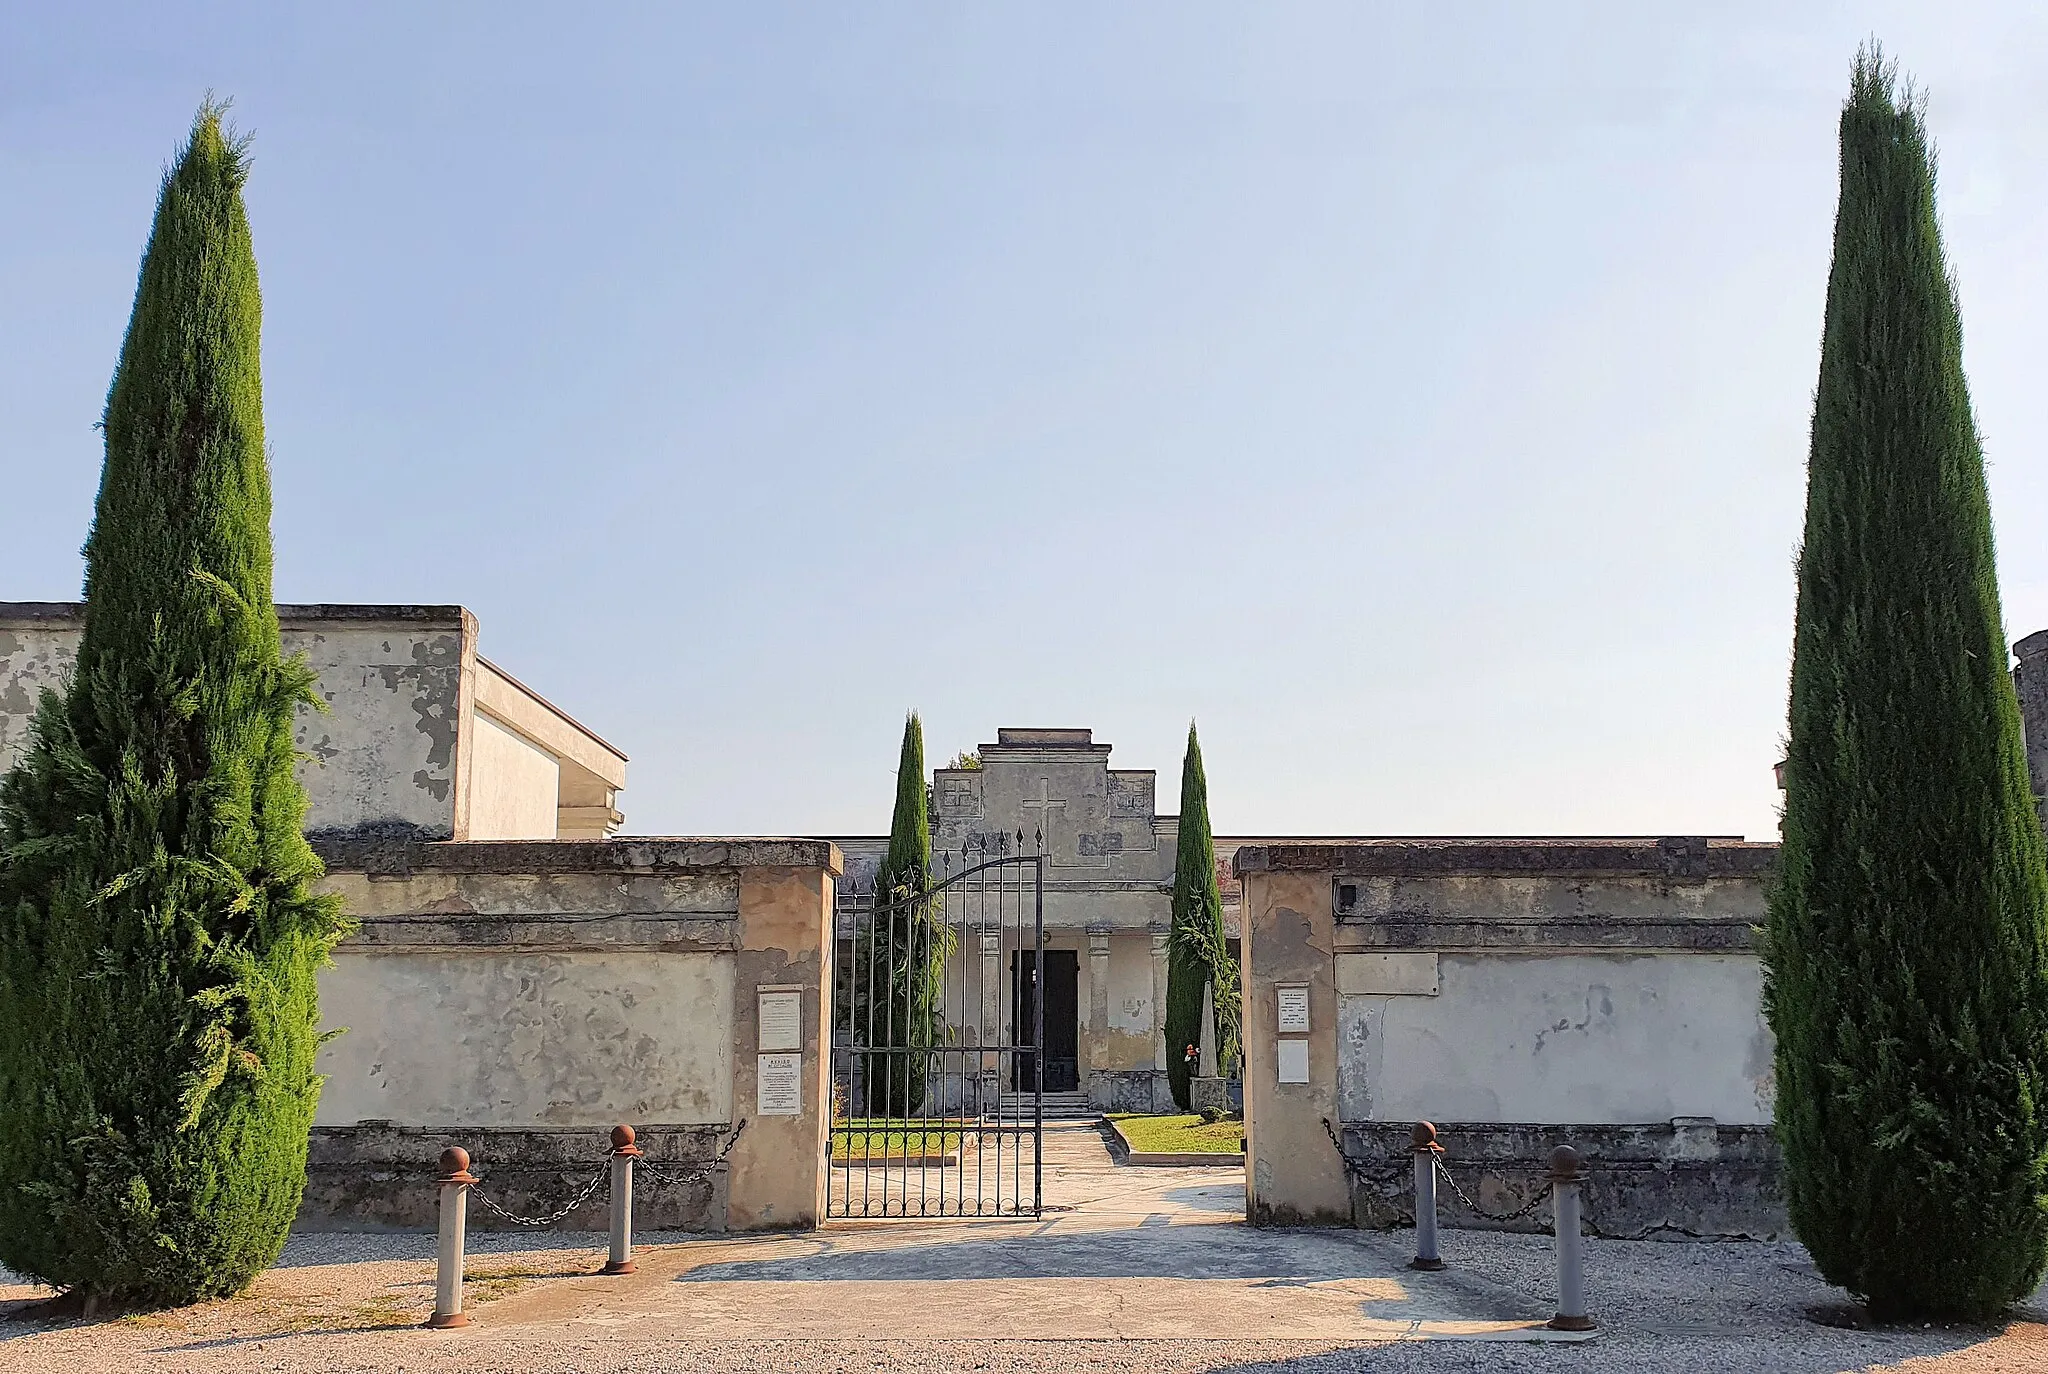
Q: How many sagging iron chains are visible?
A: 4